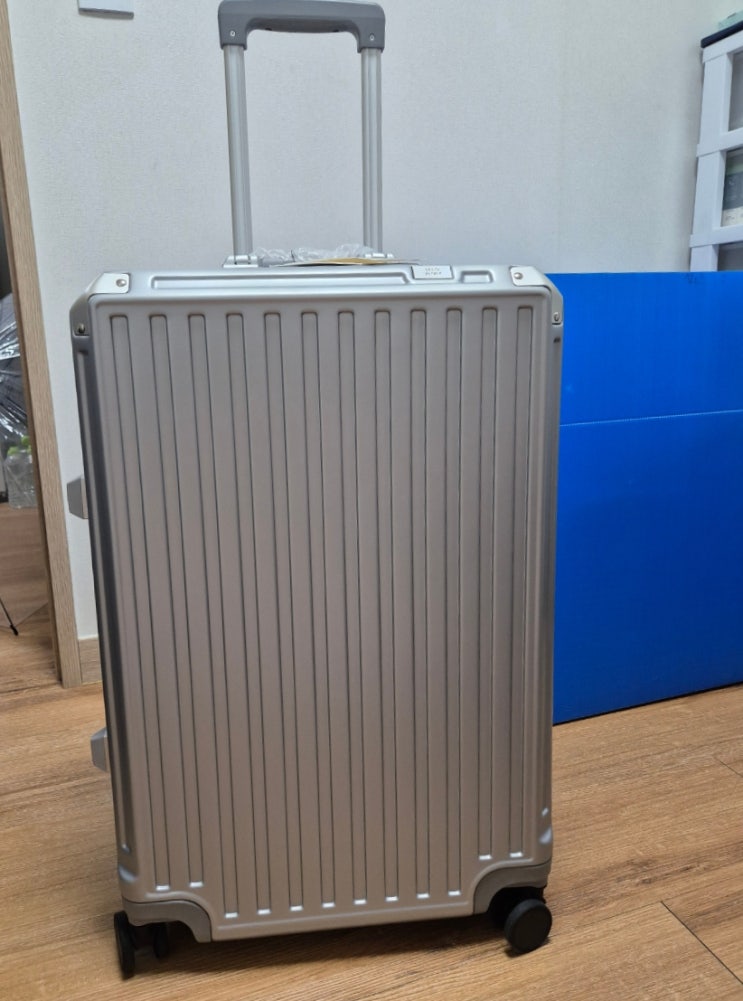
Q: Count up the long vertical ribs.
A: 12